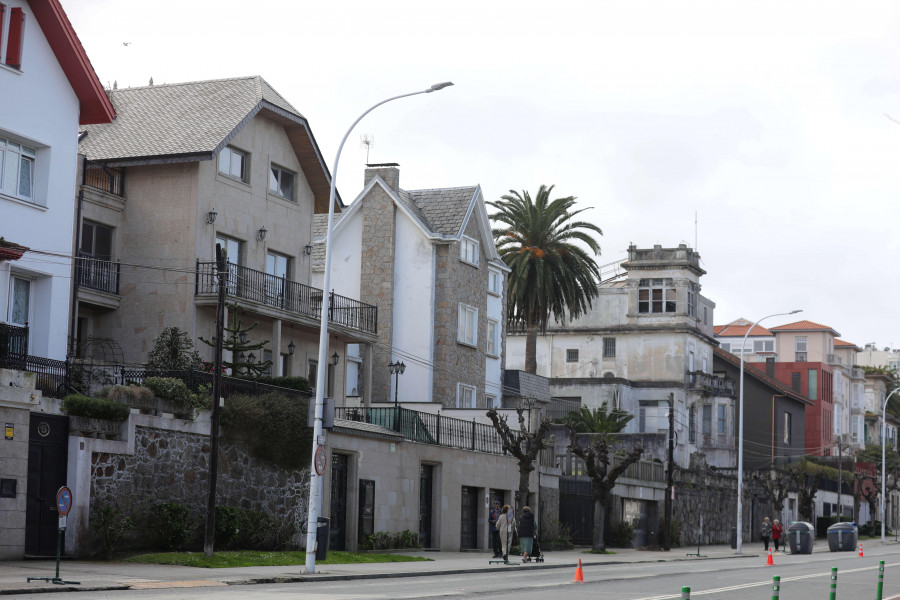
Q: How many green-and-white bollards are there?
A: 4